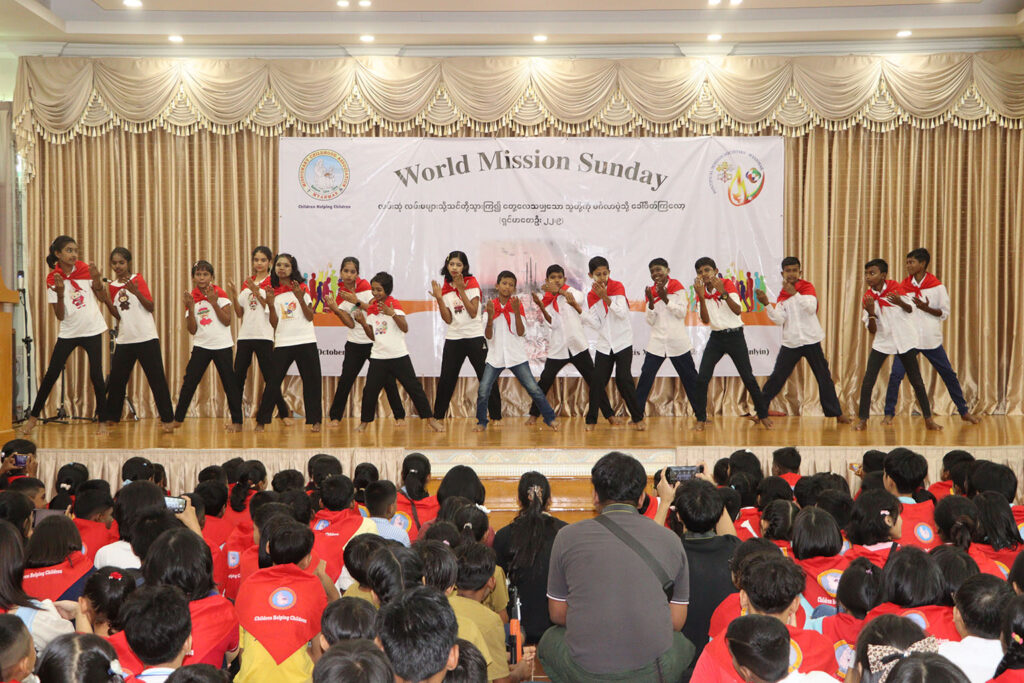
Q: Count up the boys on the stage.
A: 8